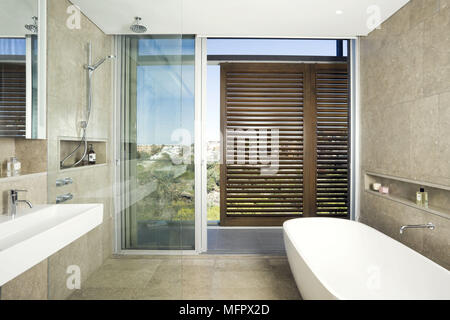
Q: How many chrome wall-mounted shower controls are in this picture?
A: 2